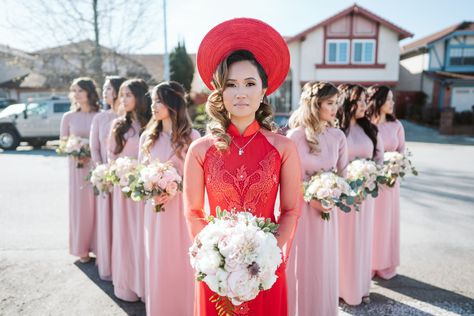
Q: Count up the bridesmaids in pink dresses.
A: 7